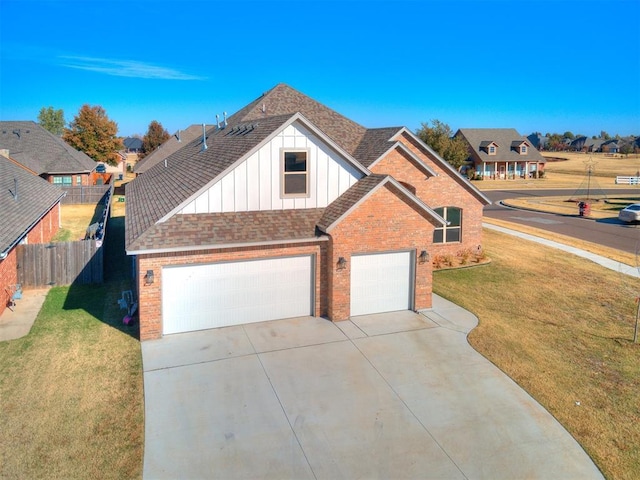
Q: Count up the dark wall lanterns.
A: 3